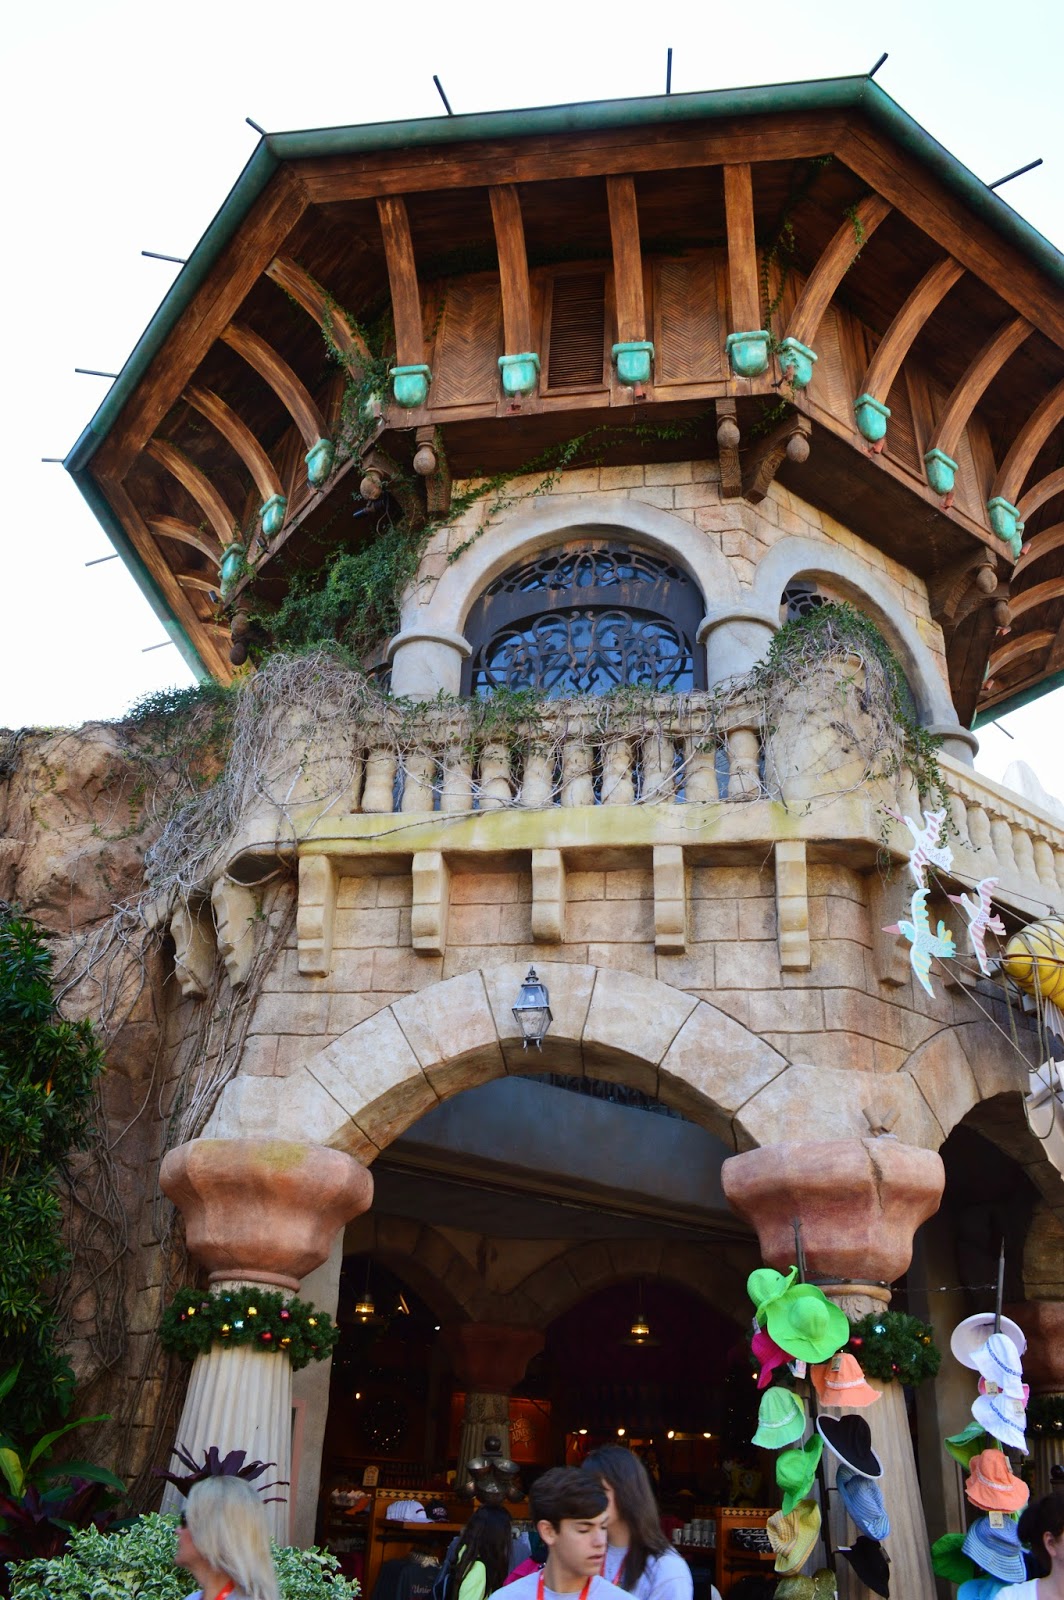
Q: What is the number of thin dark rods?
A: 11